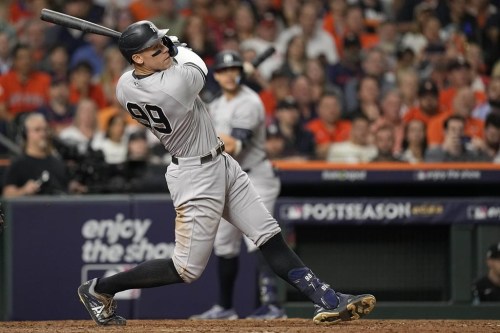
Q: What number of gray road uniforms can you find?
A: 2